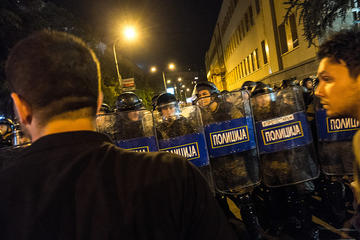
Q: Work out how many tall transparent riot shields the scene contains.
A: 5